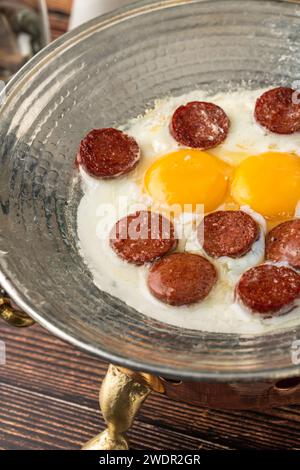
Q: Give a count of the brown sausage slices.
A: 8